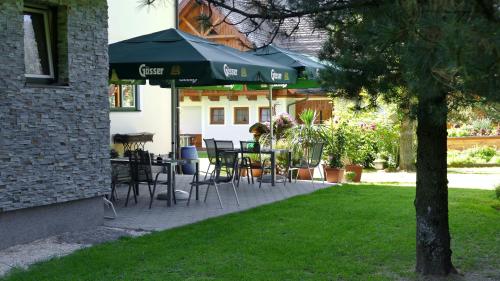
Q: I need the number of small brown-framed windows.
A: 3